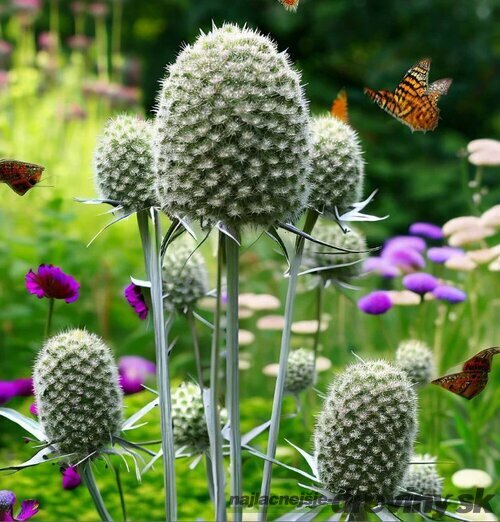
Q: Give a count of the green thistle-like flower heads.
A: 11